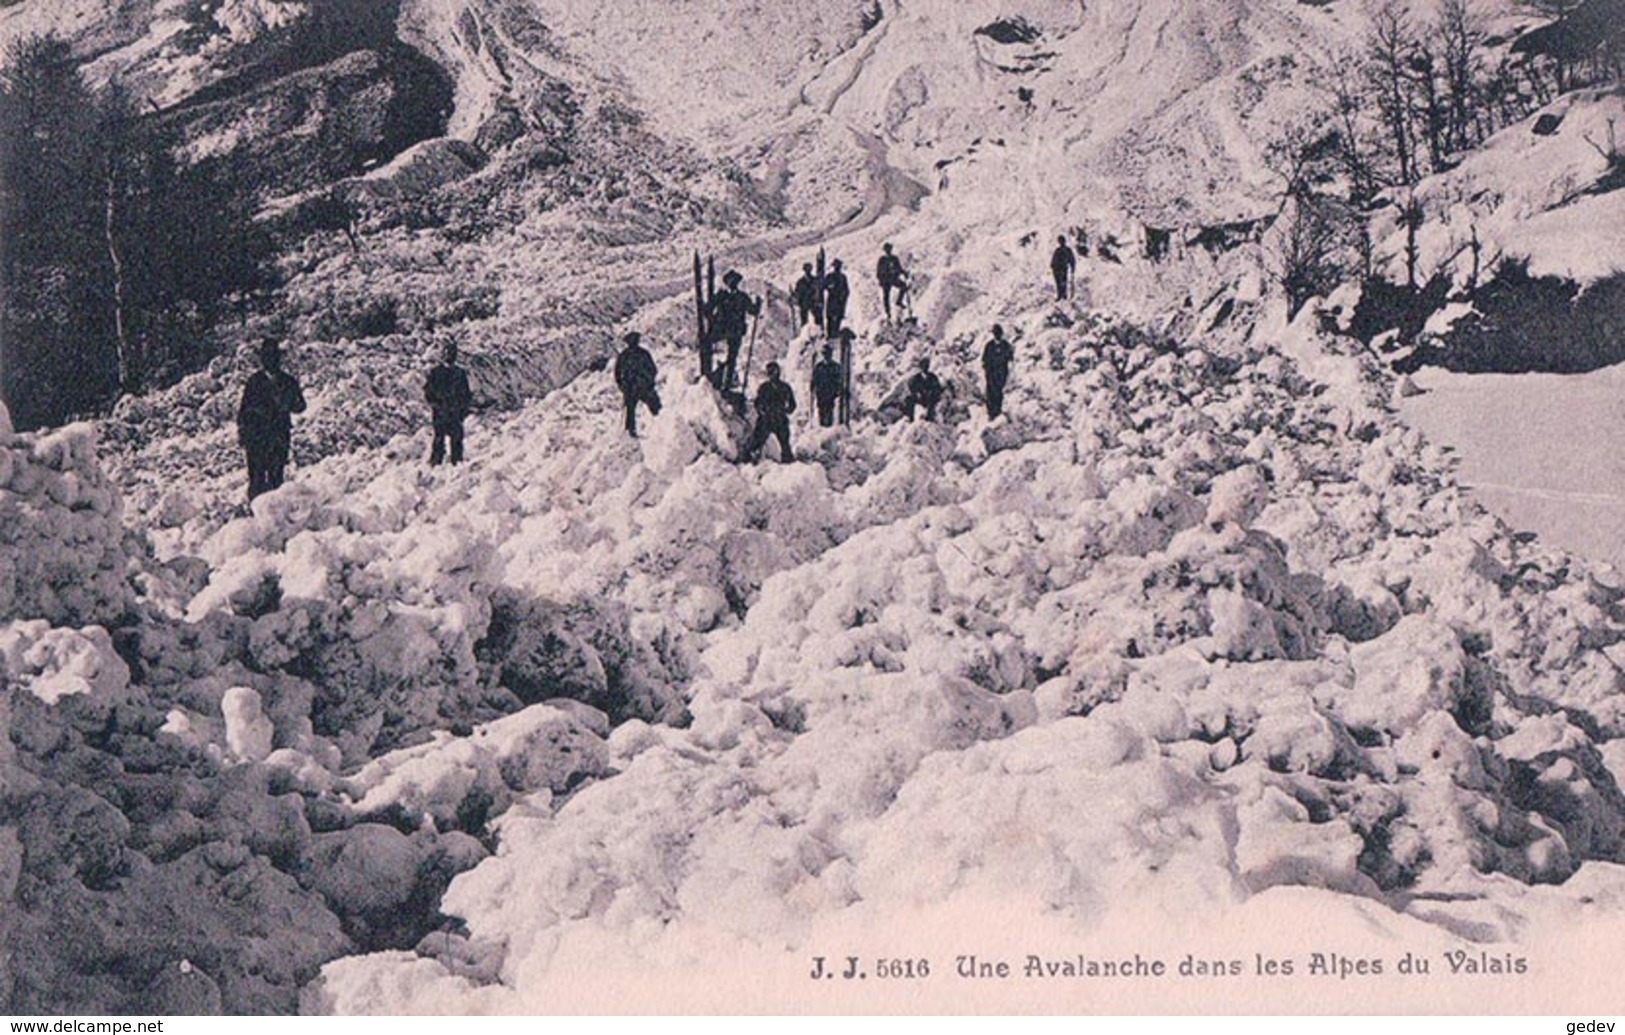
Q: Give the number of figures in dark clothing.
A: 12